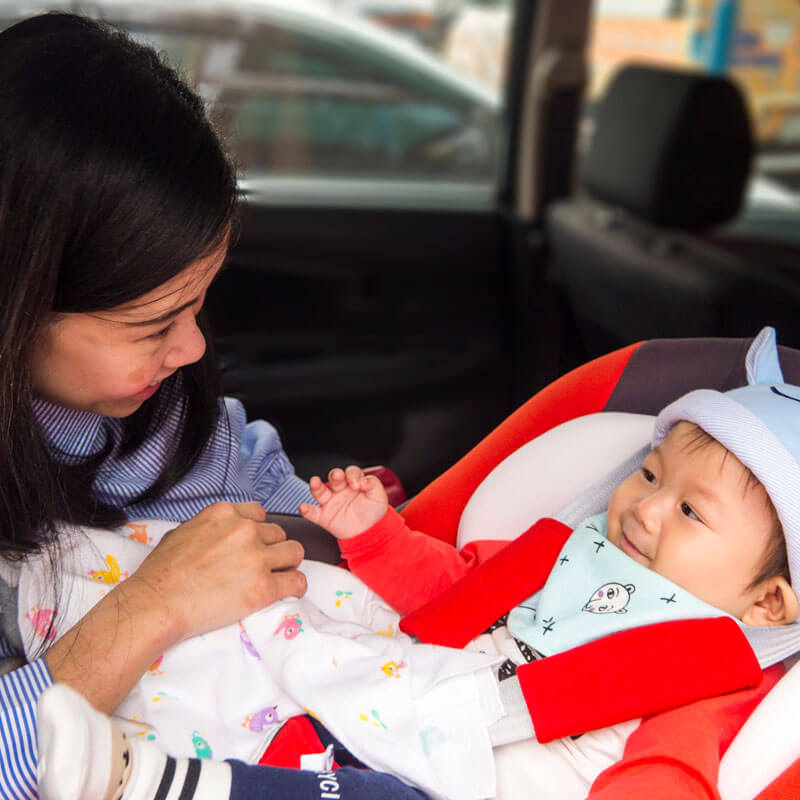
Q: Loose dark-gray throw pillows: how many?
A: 0